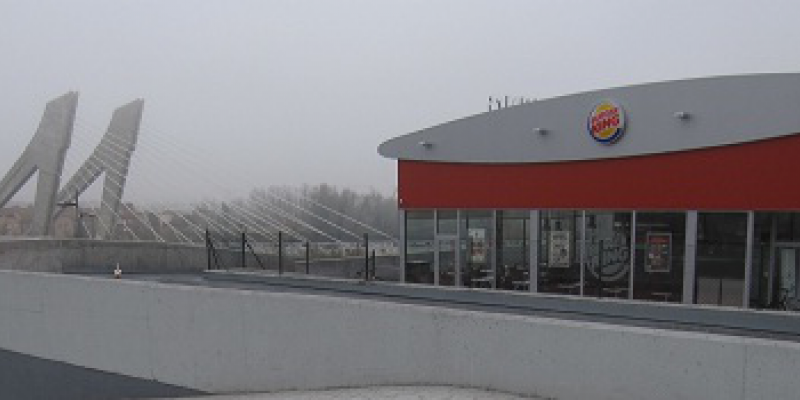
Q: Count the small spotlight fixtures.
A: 3